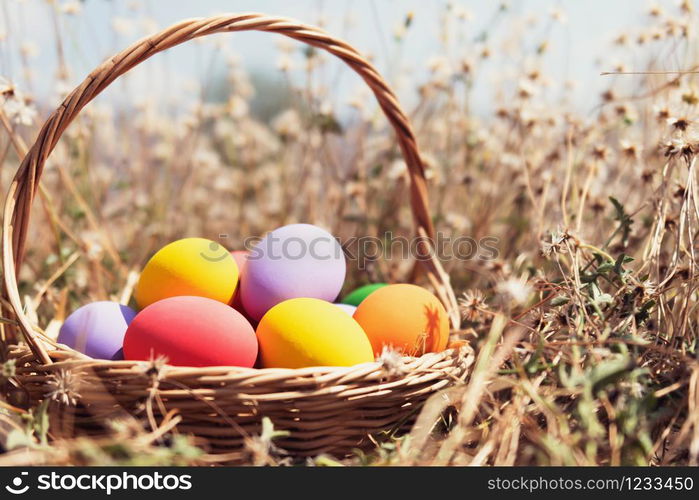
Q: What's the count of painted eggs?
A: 9